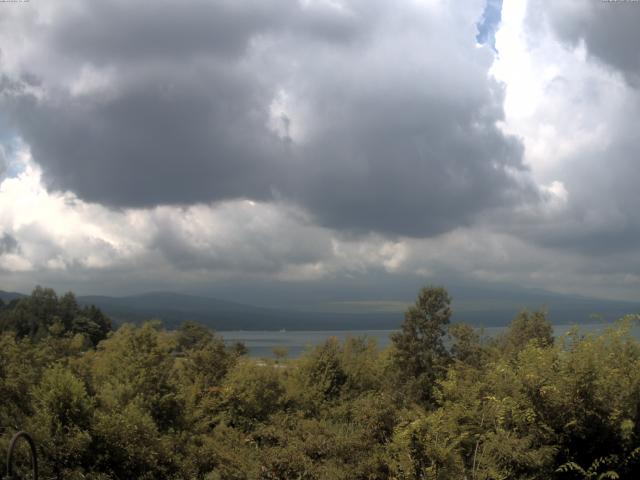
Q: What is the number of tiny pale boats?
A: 1